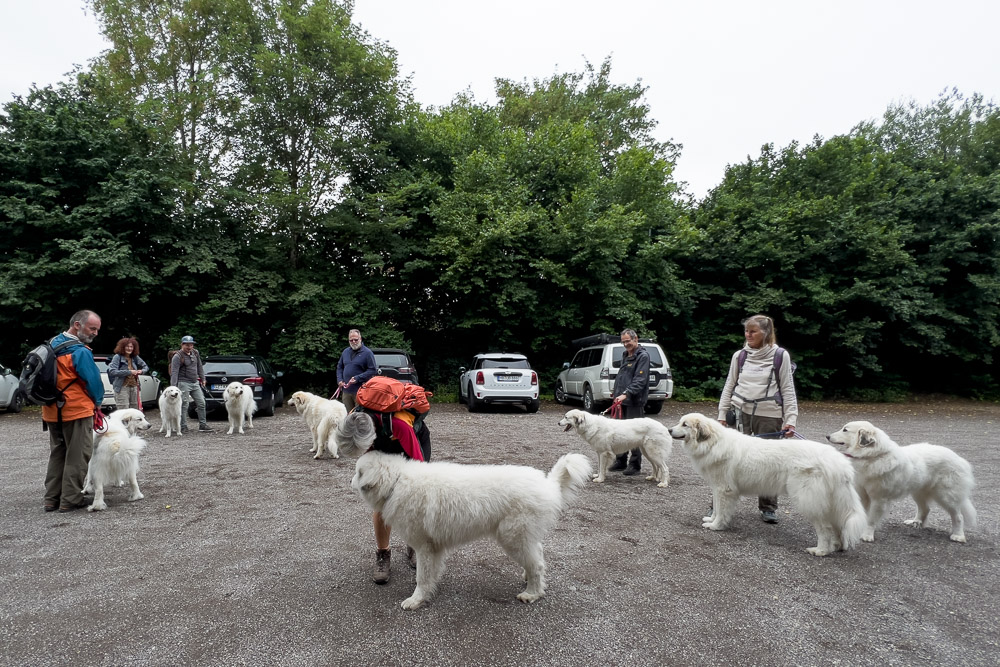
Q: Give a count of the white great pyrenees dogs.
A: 8